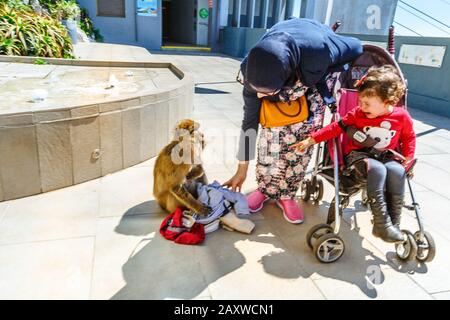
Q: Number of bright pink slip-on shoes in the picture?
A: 2